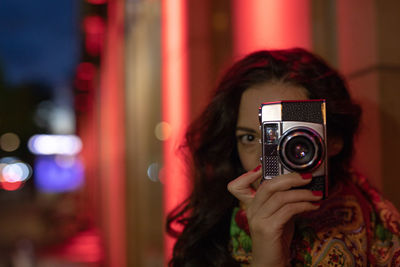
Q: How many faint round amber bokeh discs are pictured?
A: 2